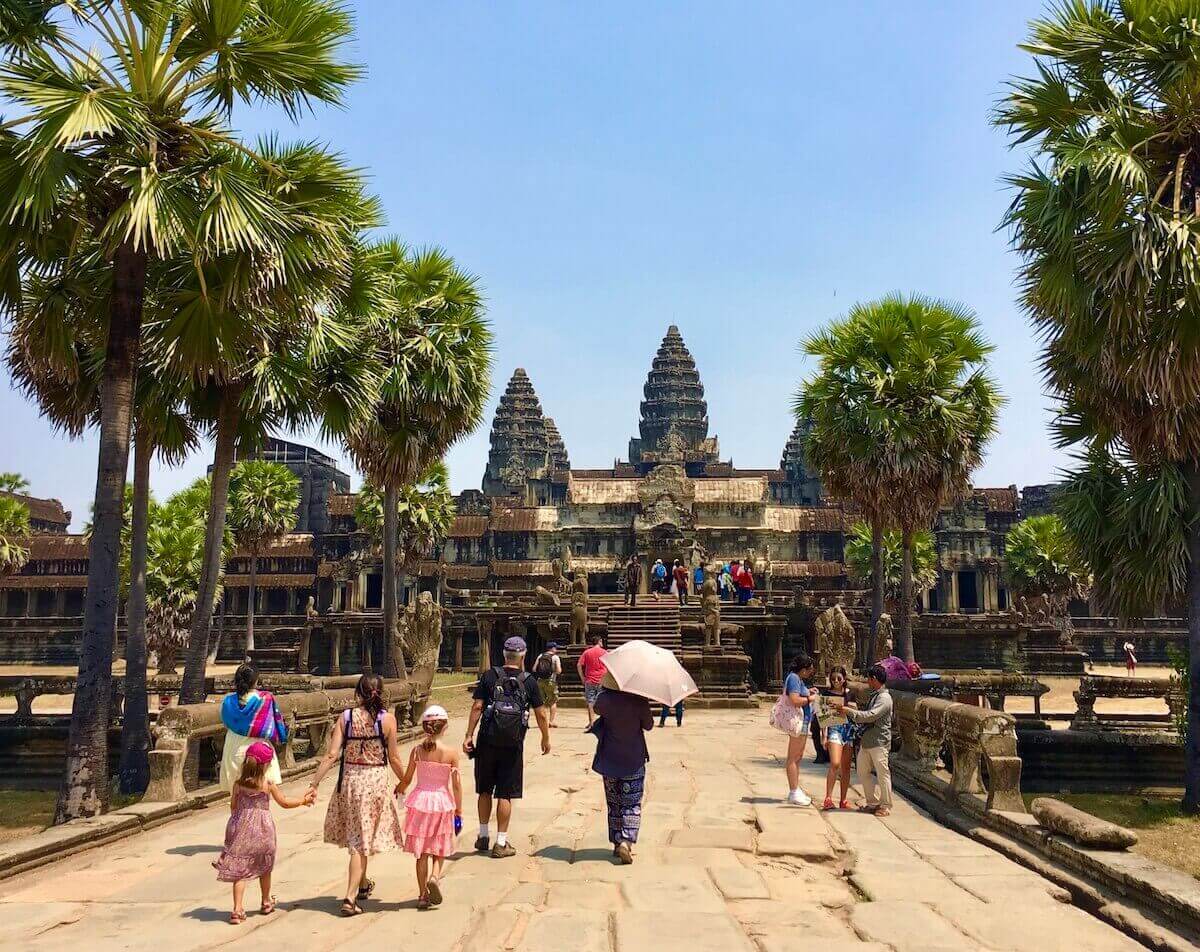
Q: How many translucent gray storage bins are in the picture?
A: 0